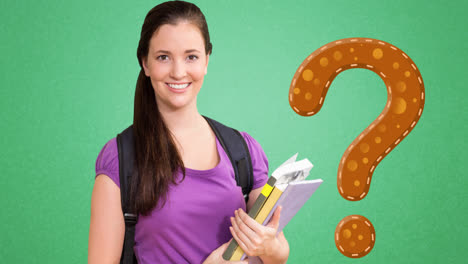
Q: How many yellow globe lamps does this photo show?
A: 0